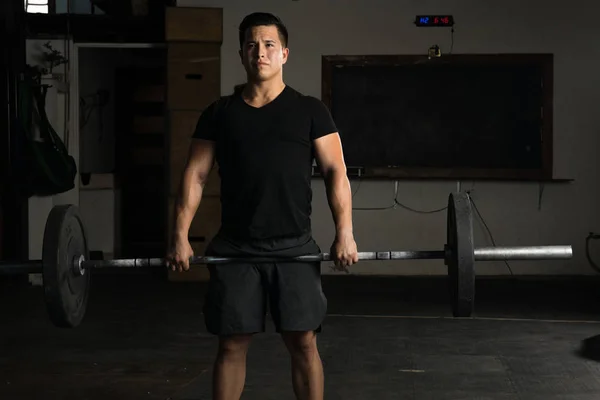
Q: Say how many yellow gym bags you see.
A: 0